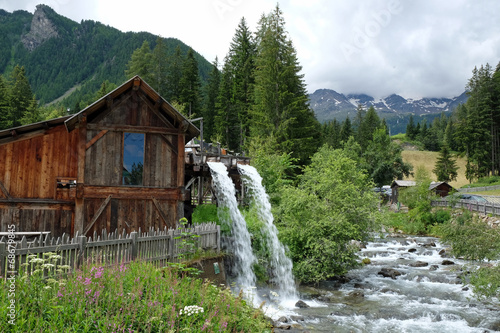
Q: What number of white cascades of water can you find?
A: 2